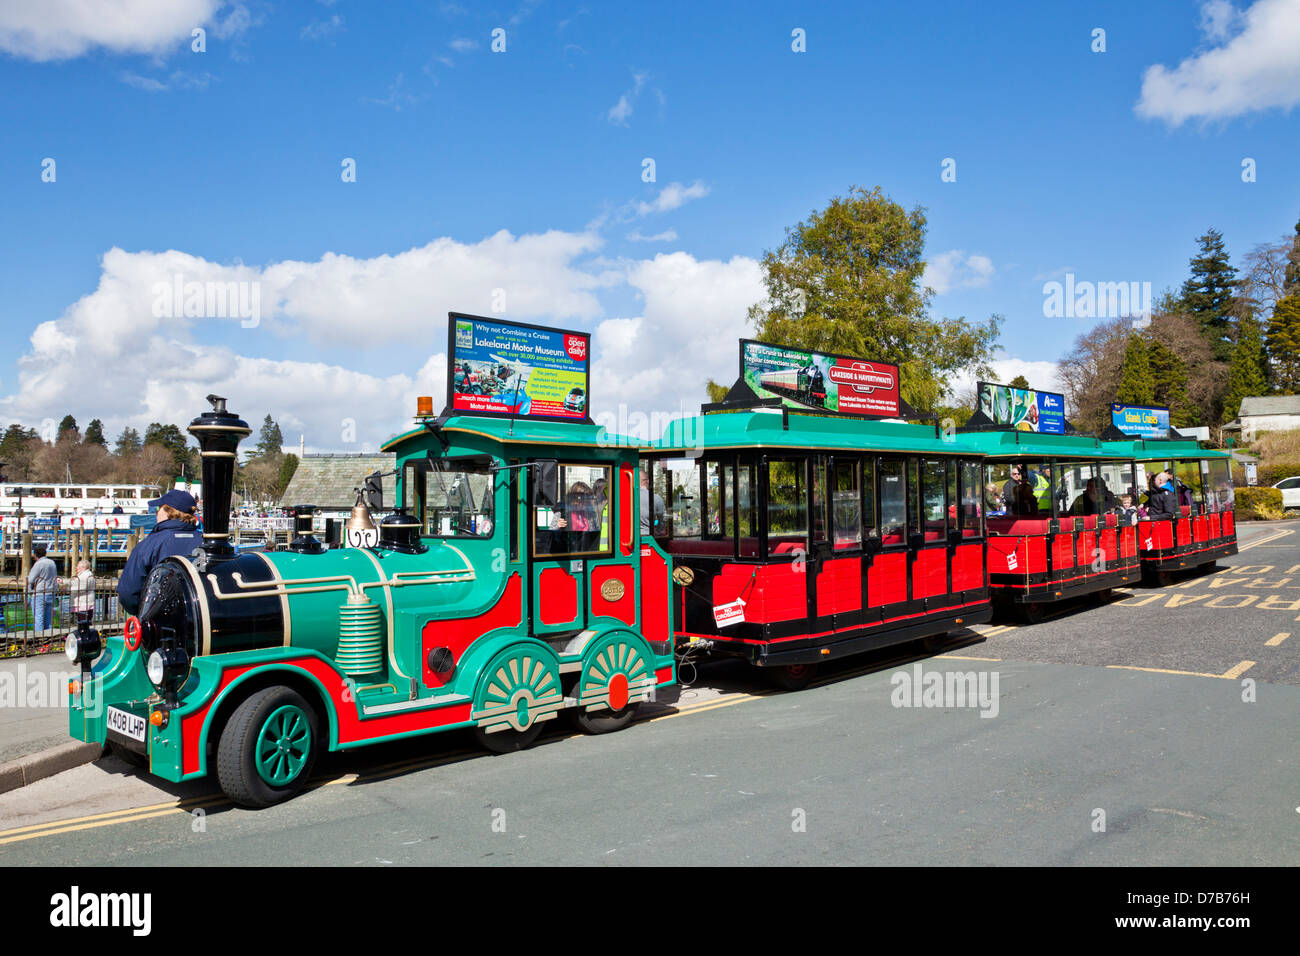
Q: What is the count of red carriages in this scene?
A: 3